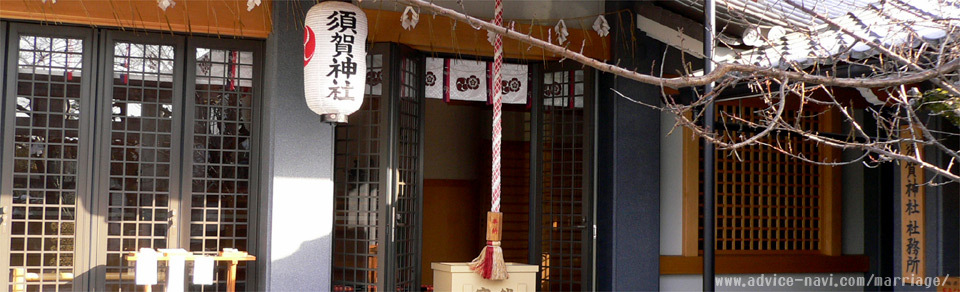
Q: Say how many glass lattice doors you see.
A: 6